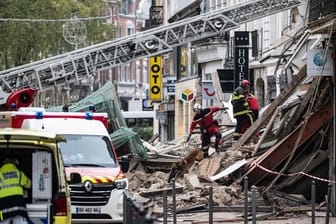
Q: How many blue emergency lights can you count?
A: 4